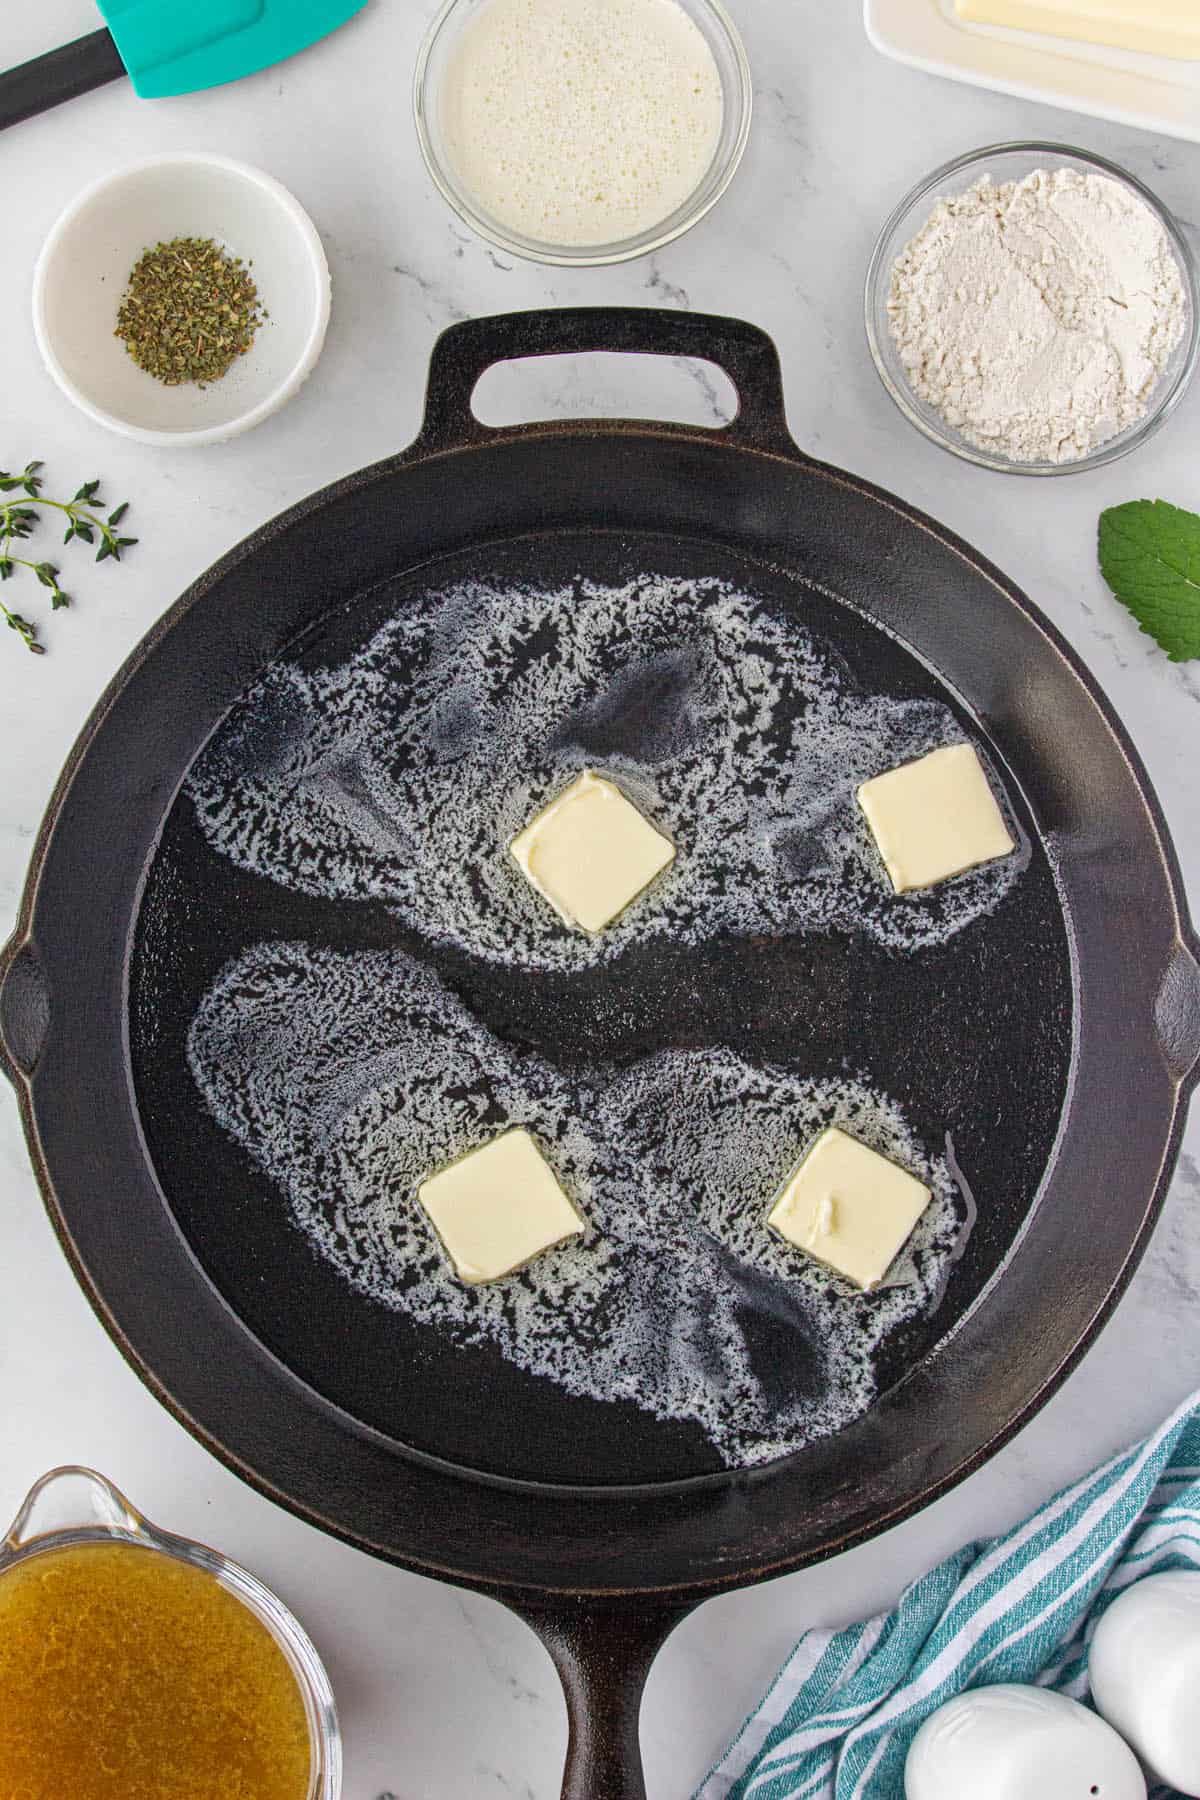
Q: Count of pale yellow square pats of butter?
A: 4